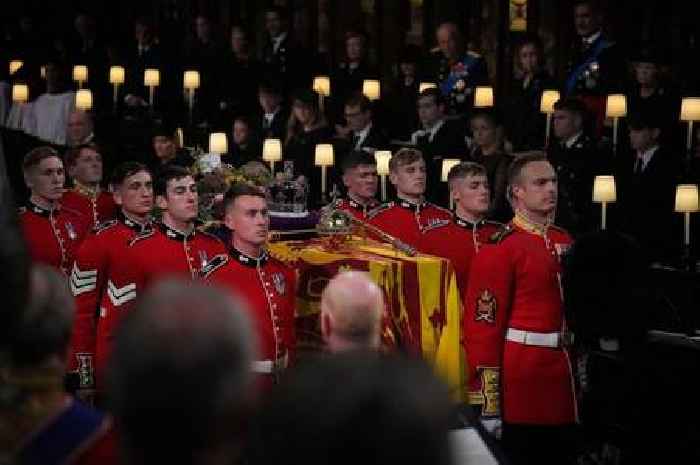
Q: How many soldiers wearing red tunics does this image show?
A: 9